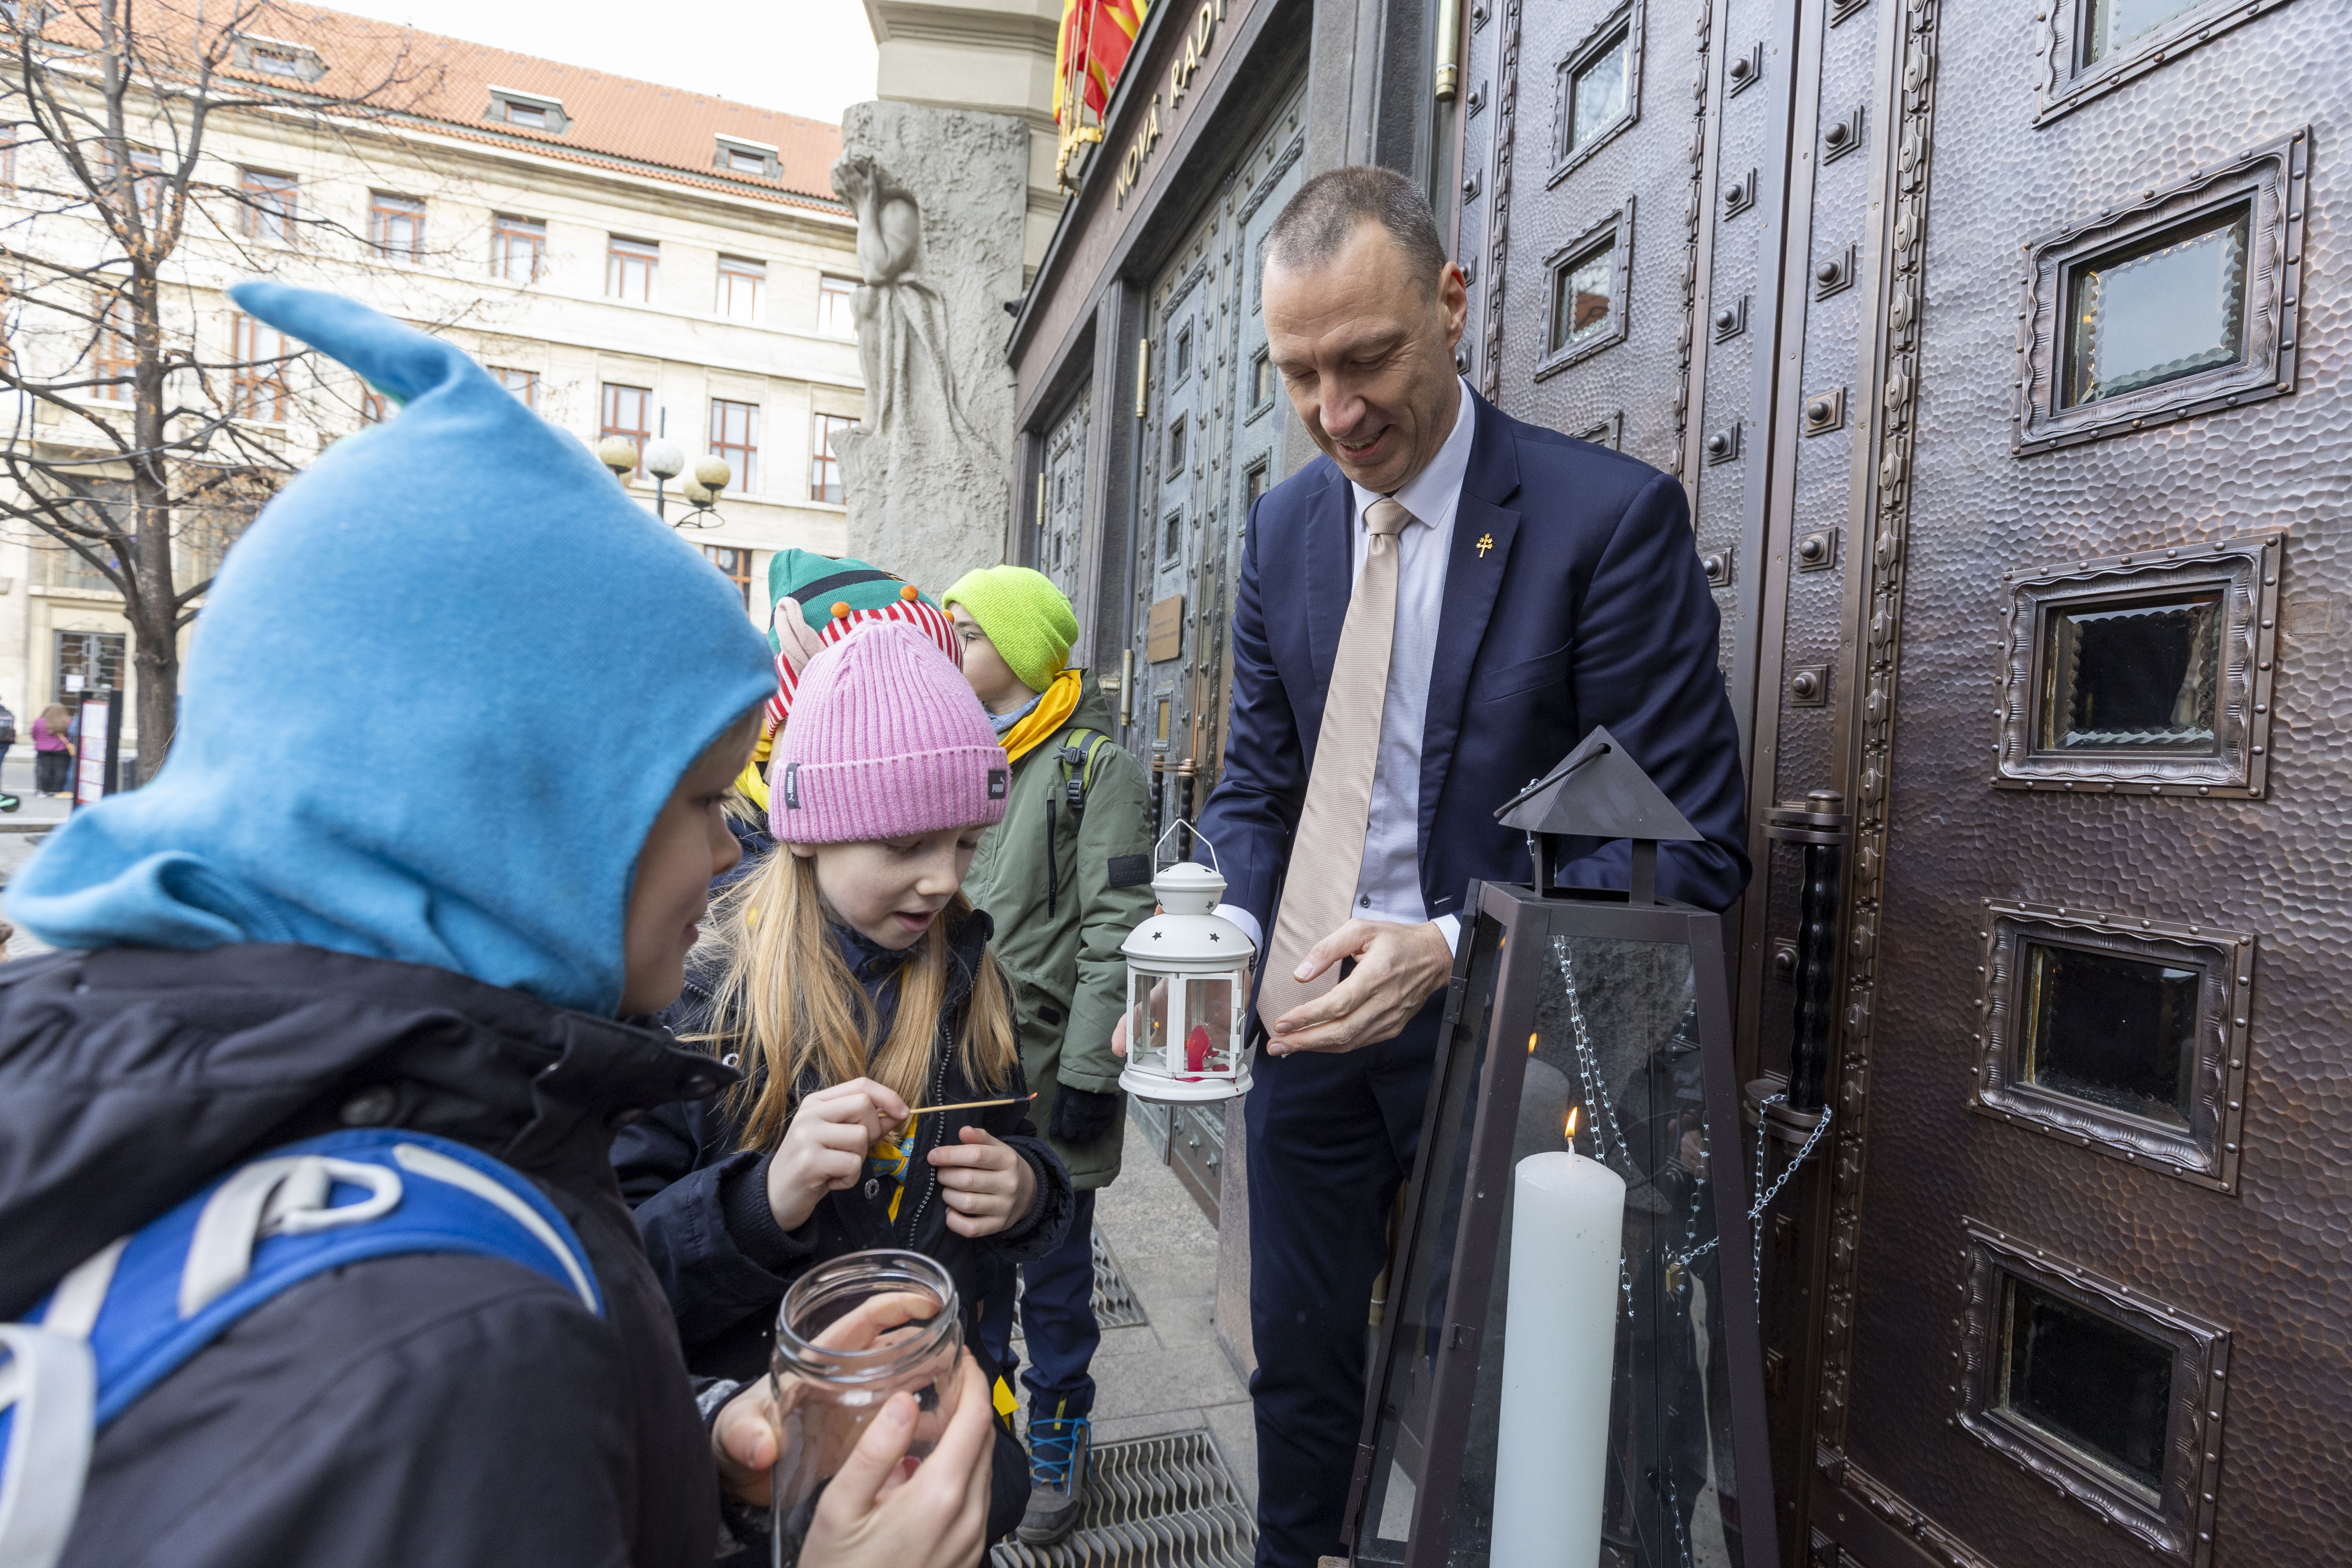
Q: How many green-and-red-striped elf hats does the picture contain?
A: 1